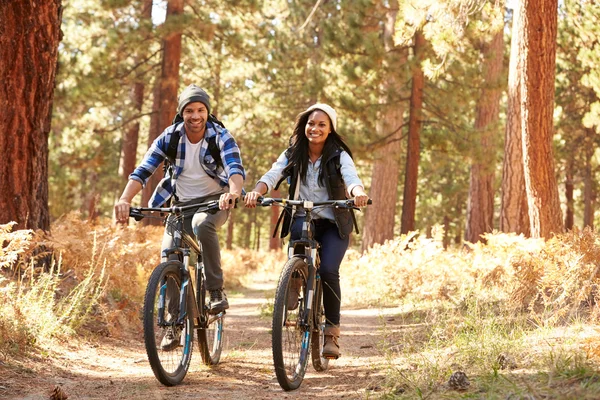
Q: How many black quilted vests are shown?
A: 1